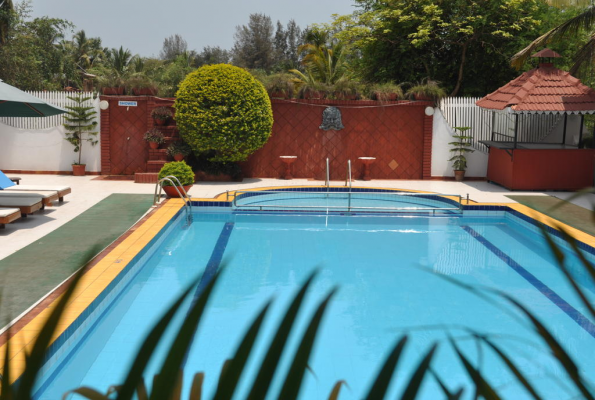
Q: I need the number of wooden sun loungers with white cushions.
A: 4